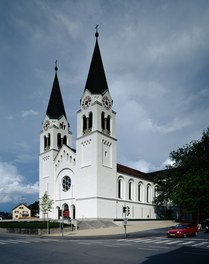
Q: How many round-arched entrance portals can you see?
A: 3